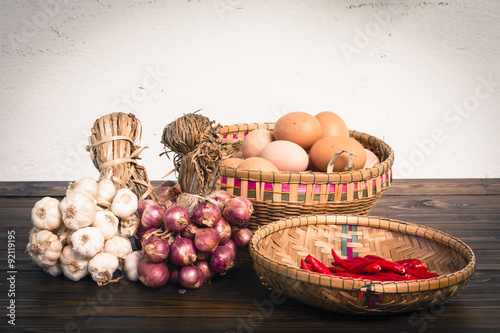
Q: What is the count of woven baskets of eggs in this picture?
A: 1